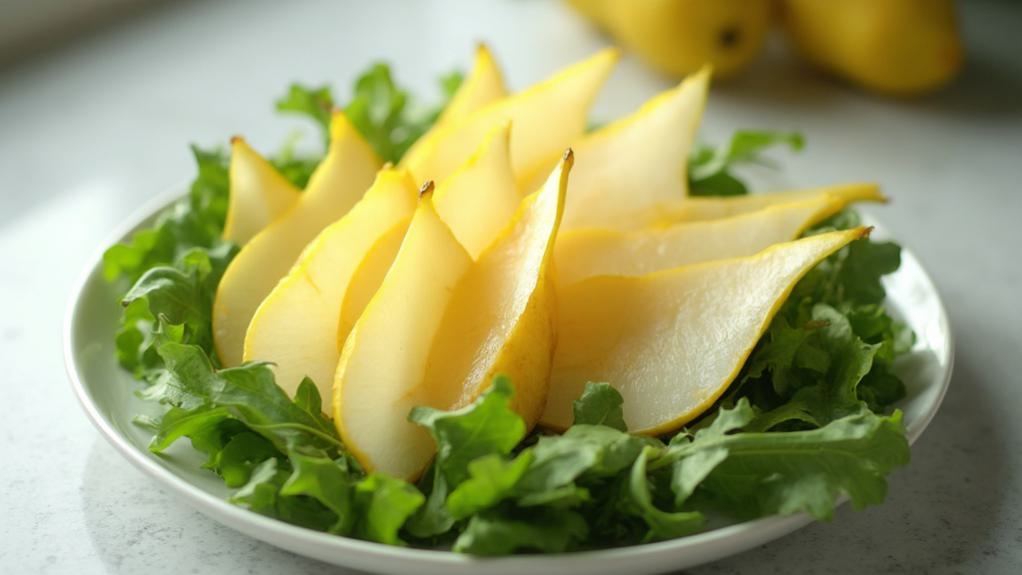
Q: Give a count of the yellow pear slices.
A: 12